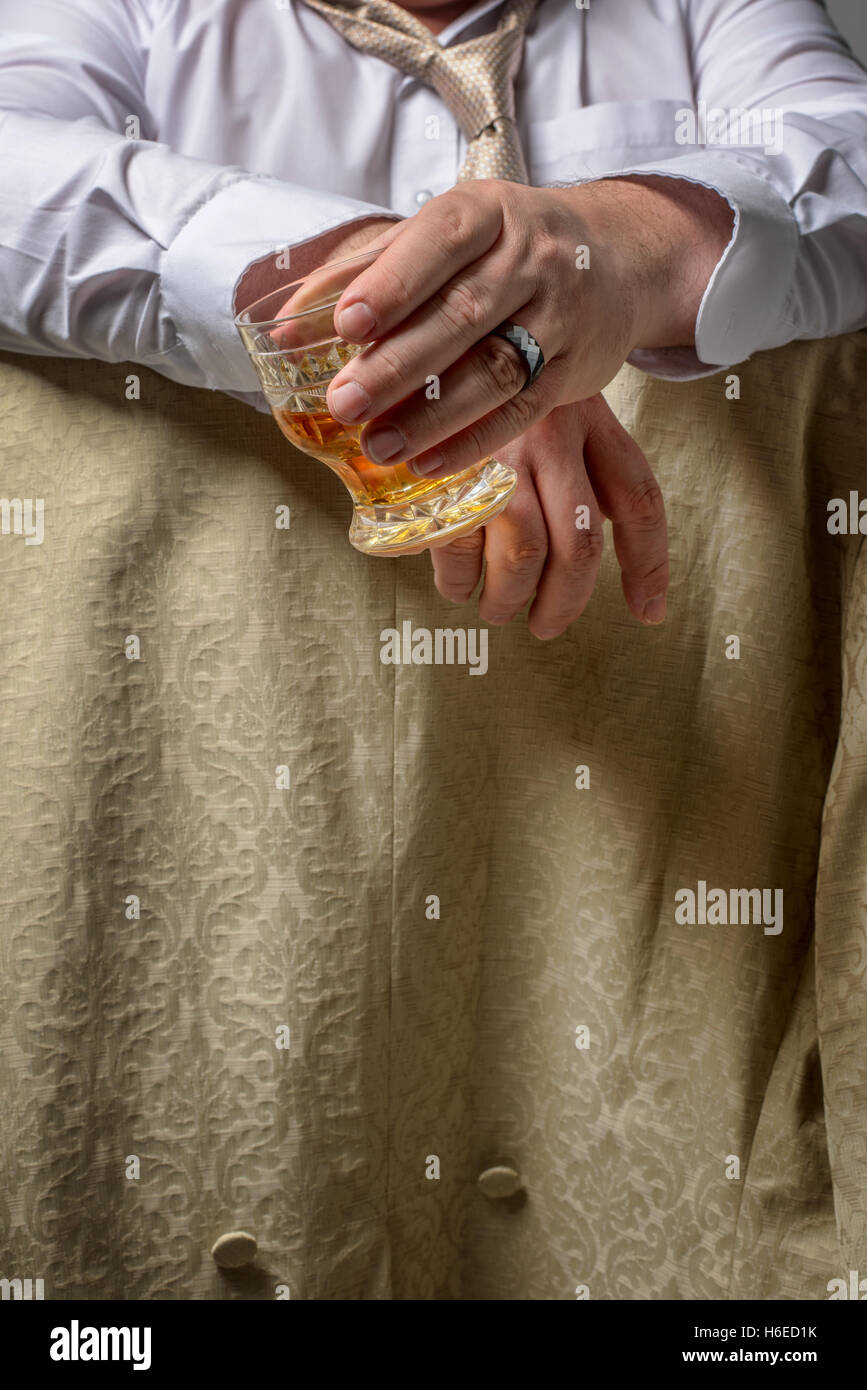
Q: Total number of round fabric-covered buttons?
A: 2